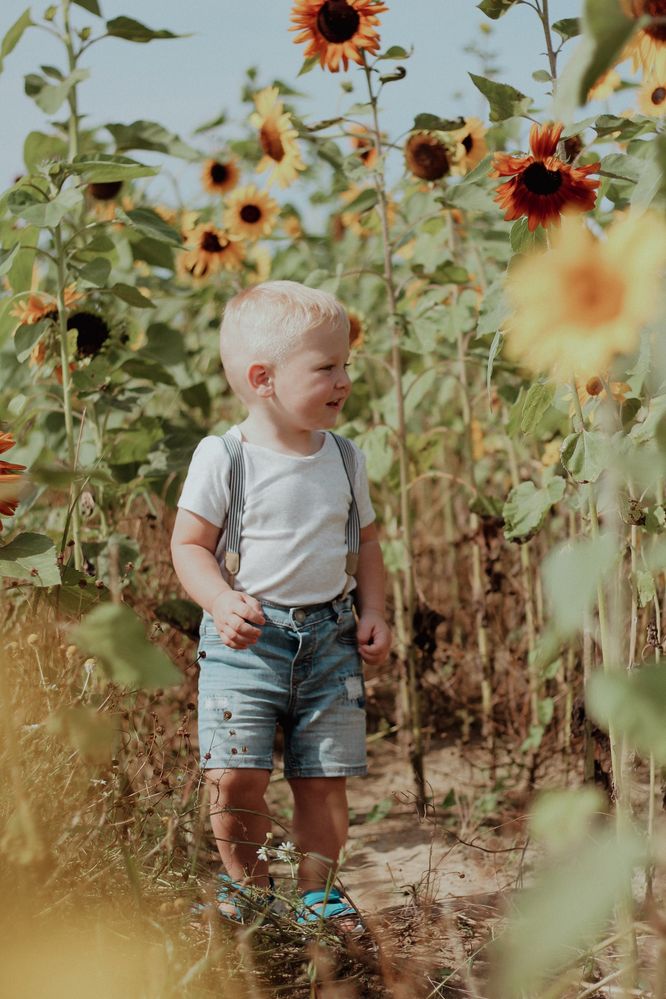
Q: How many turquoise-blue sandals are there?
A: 2